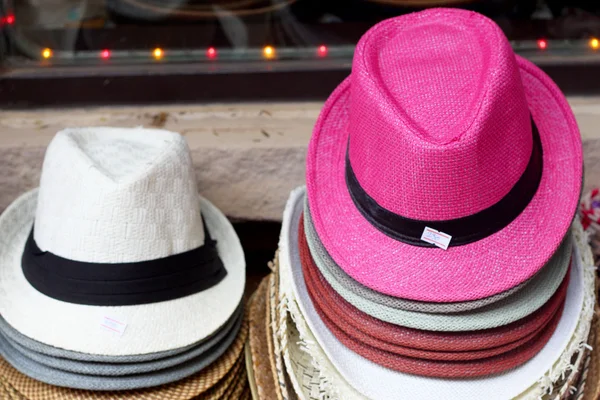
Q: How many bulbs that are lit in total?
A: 9